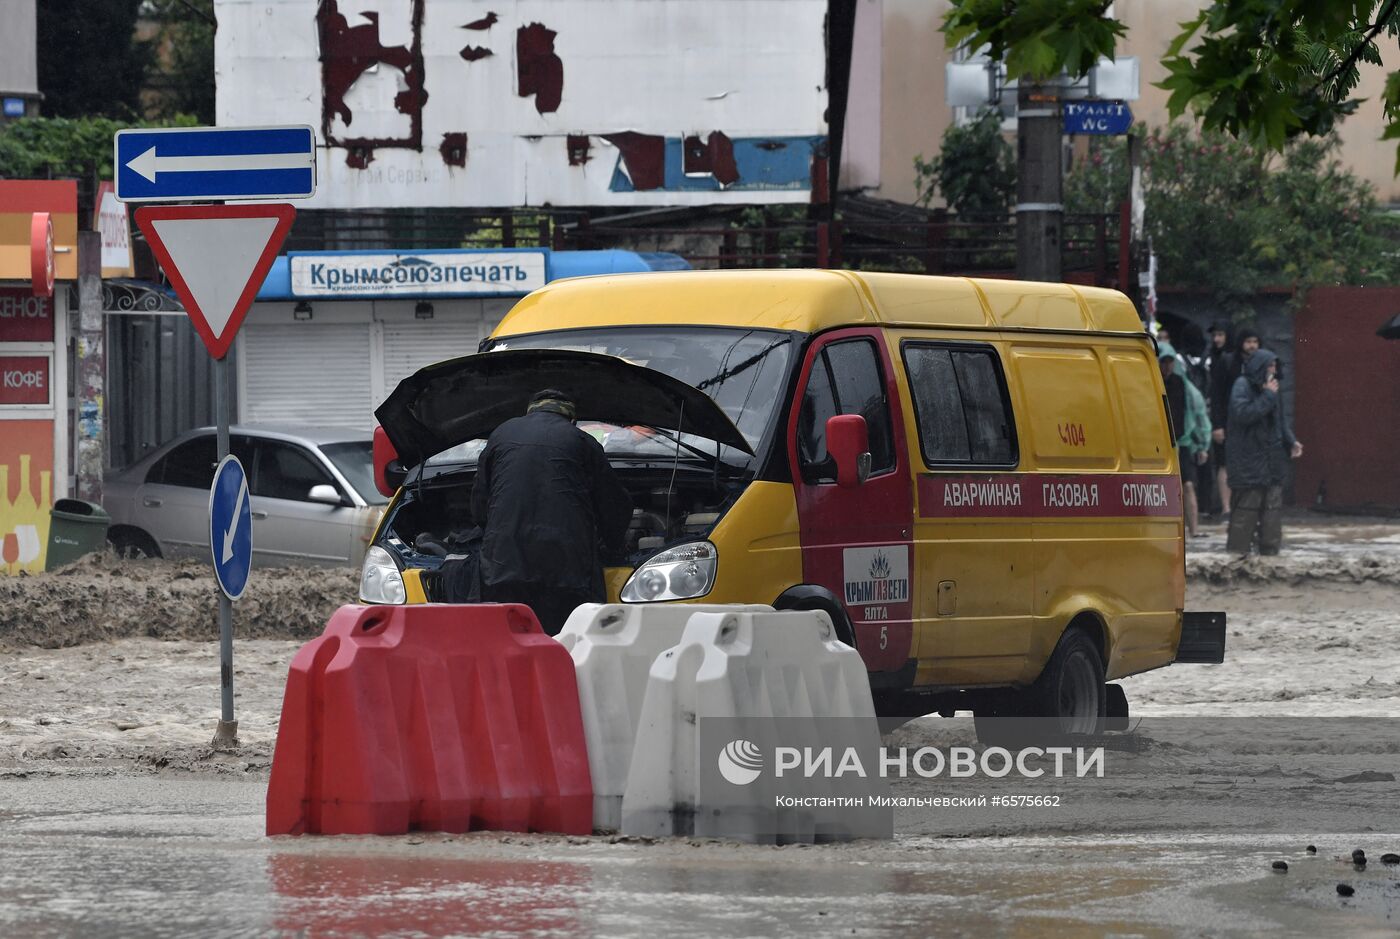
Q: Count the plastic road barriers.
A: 3